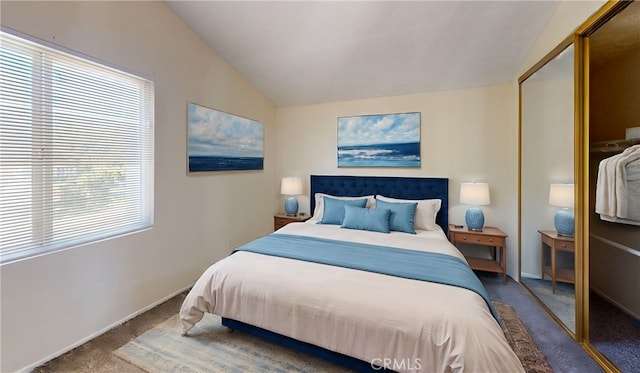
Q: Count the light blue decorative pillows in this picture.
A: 3